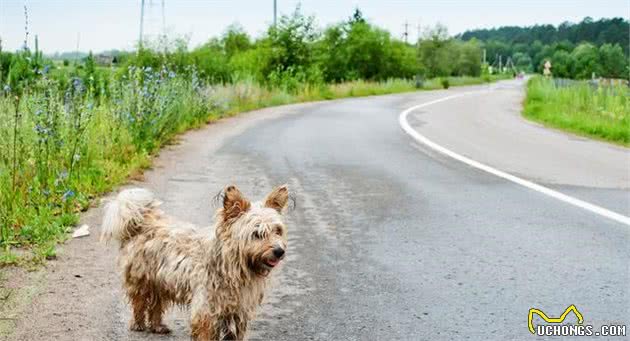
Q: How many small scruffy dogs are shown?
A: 1